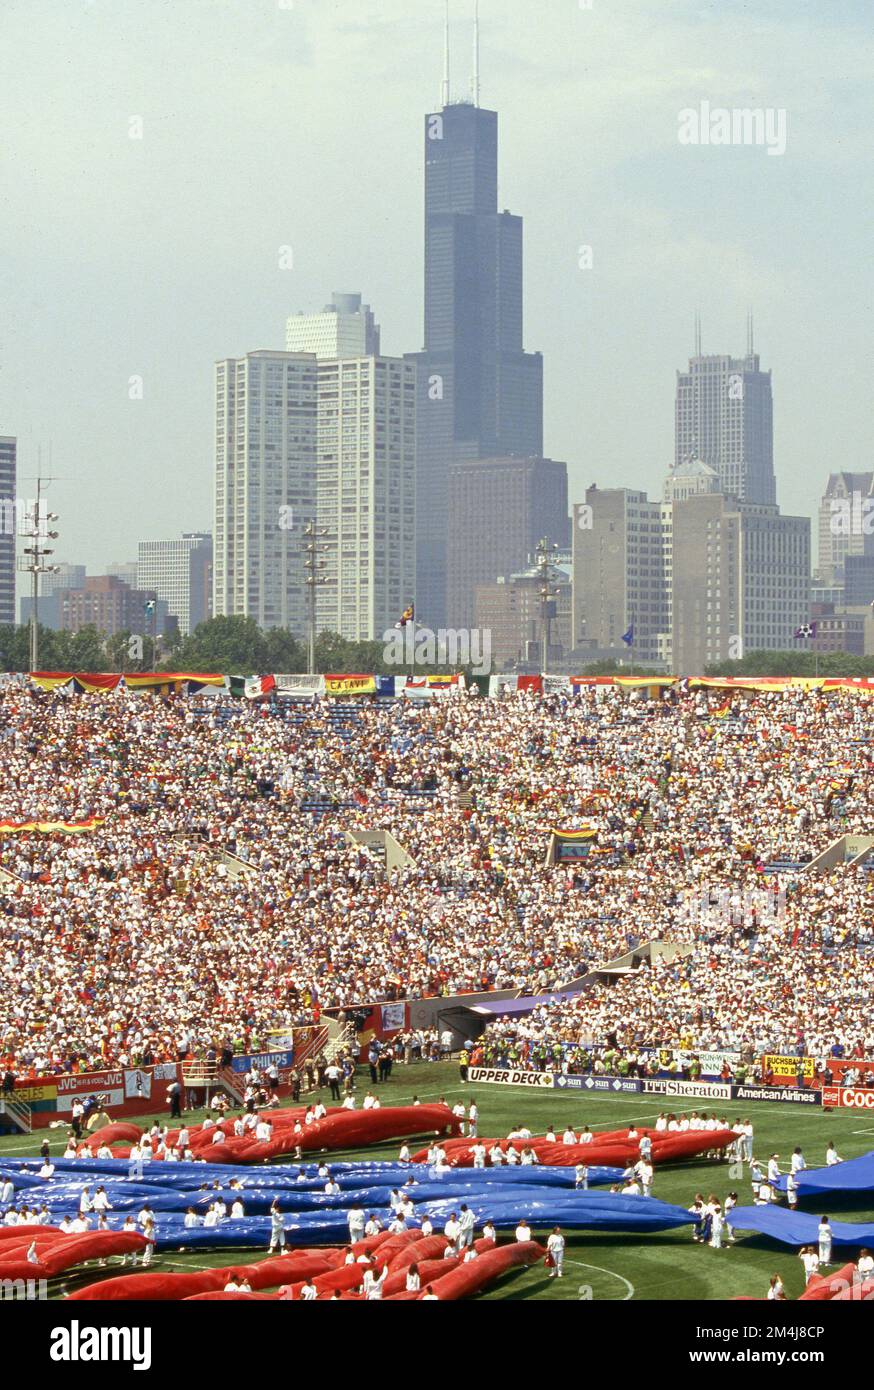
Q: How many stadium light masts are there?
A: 3